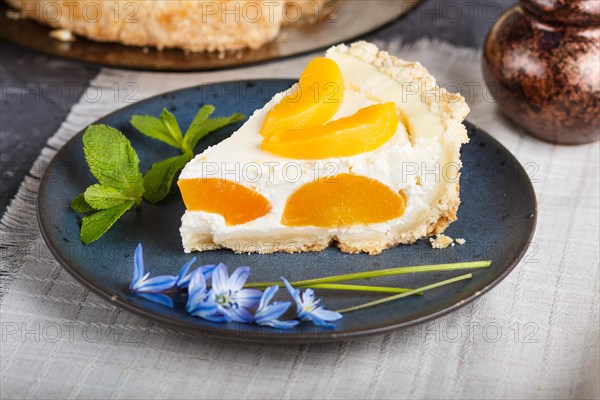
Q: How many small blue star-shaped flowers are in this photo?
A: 6